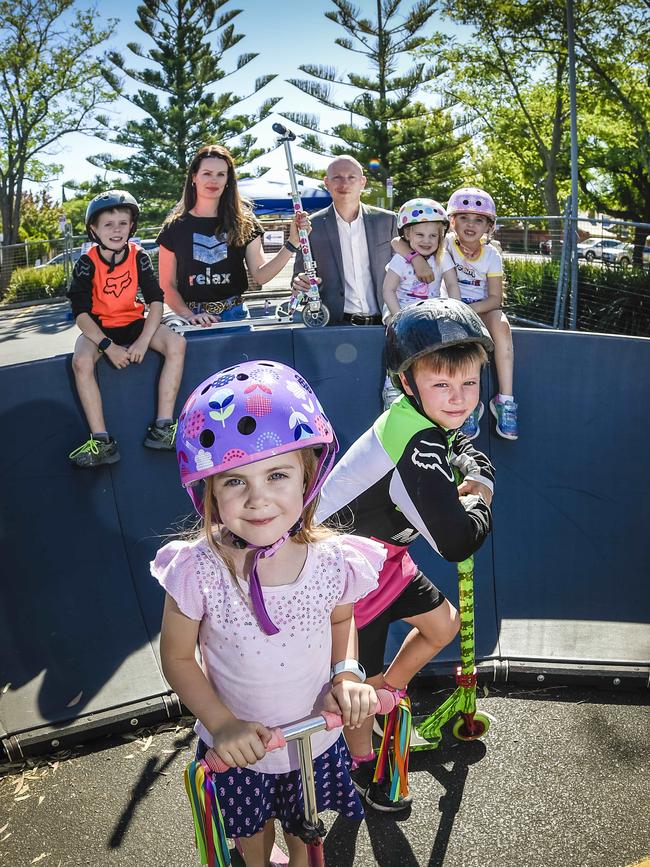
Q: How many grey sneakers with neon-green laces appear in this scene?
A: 2